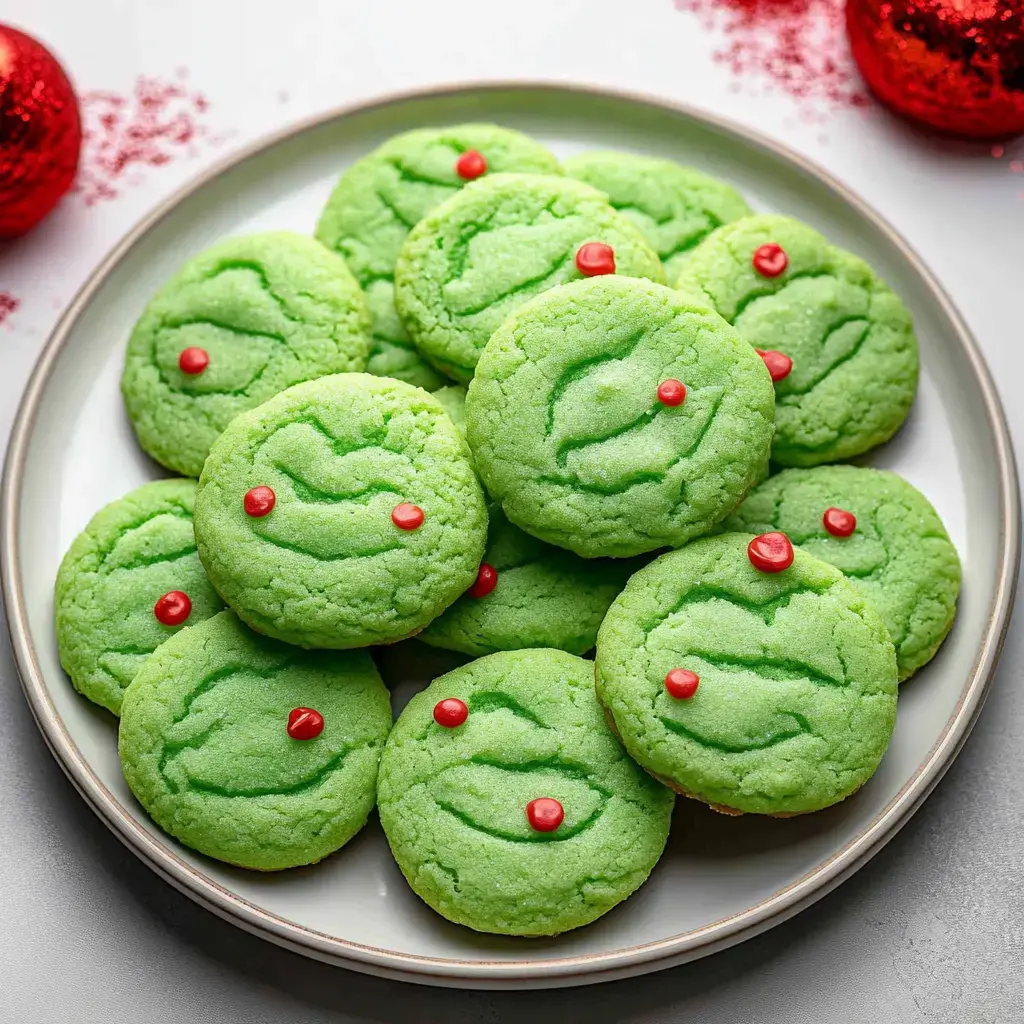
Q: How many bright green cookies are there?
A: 13